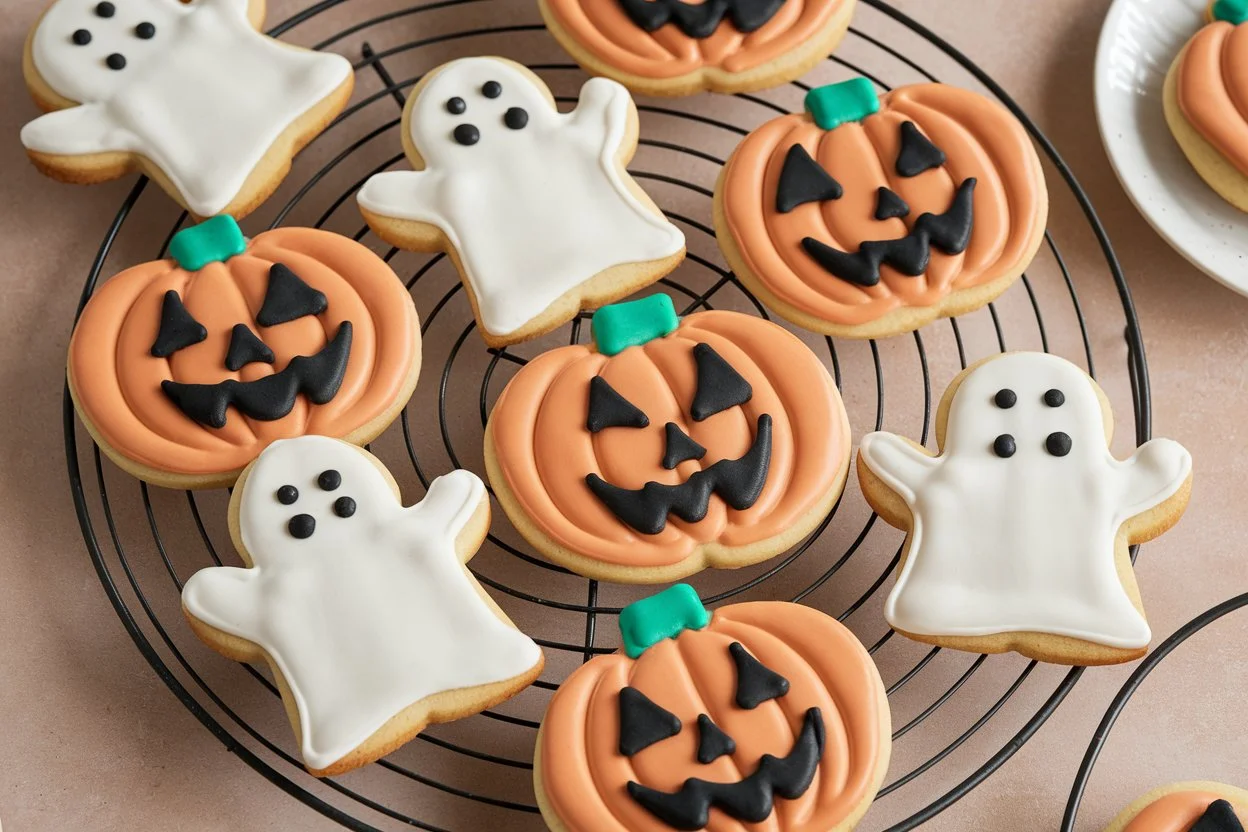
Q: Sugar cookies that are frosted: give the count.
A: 11